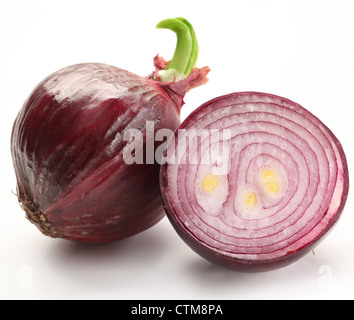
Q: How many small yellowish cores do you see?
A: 3